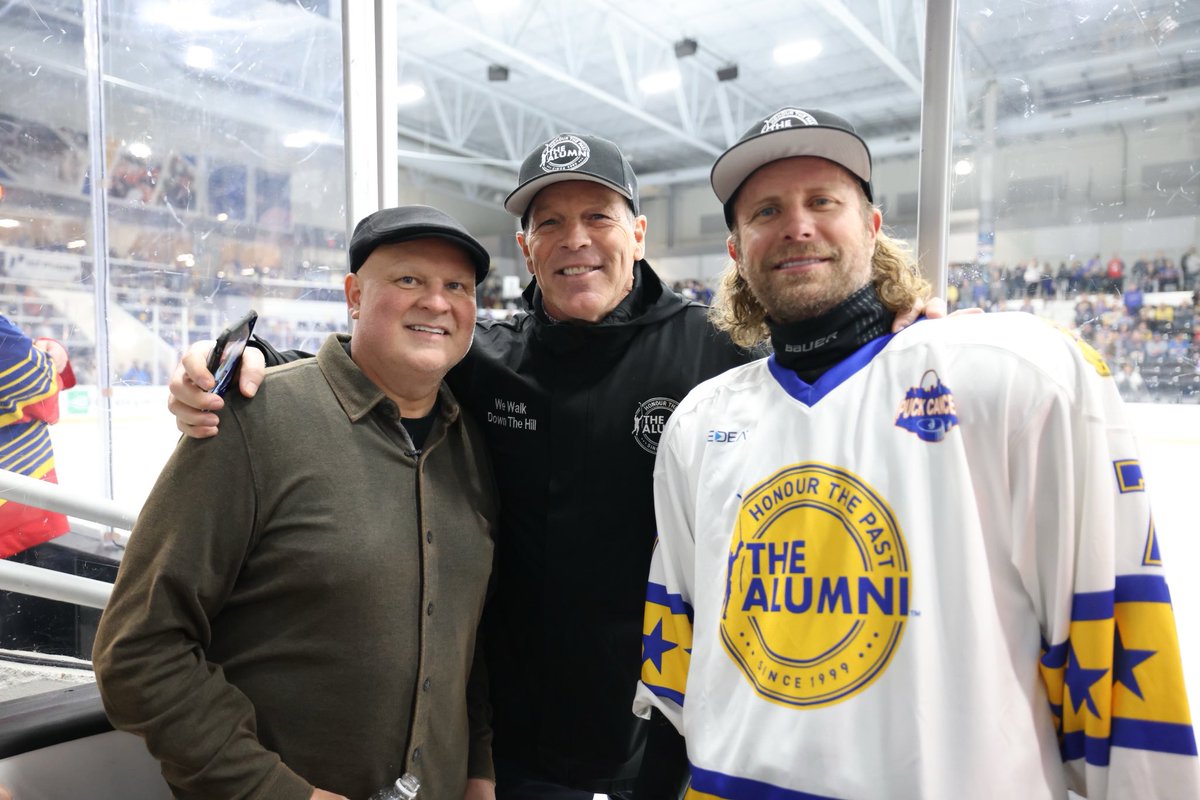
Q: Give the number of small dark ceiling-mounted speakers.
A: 3